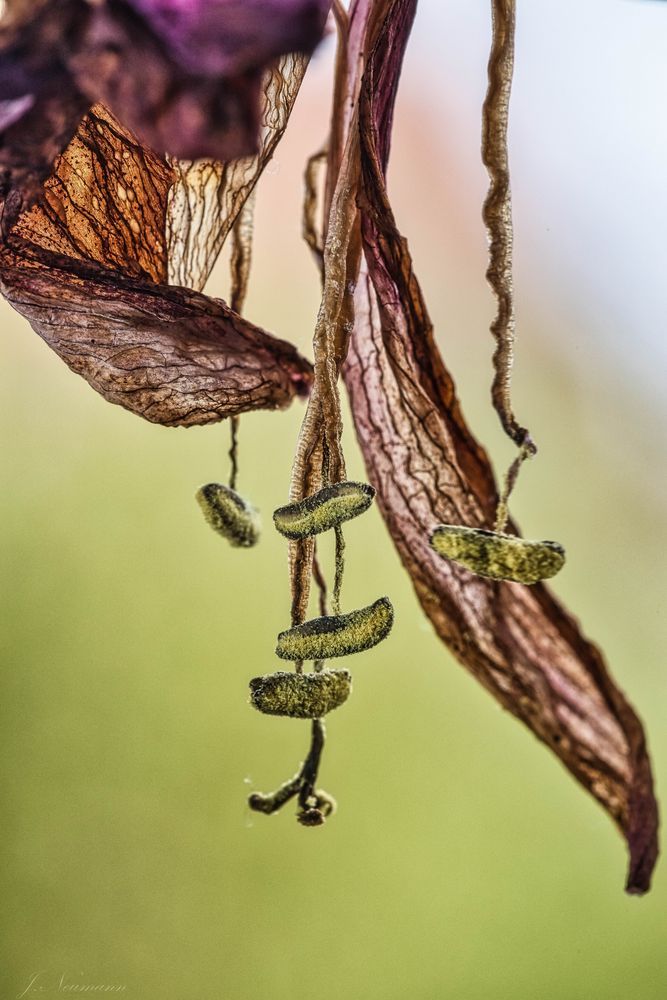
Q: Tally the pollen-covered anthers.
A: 5